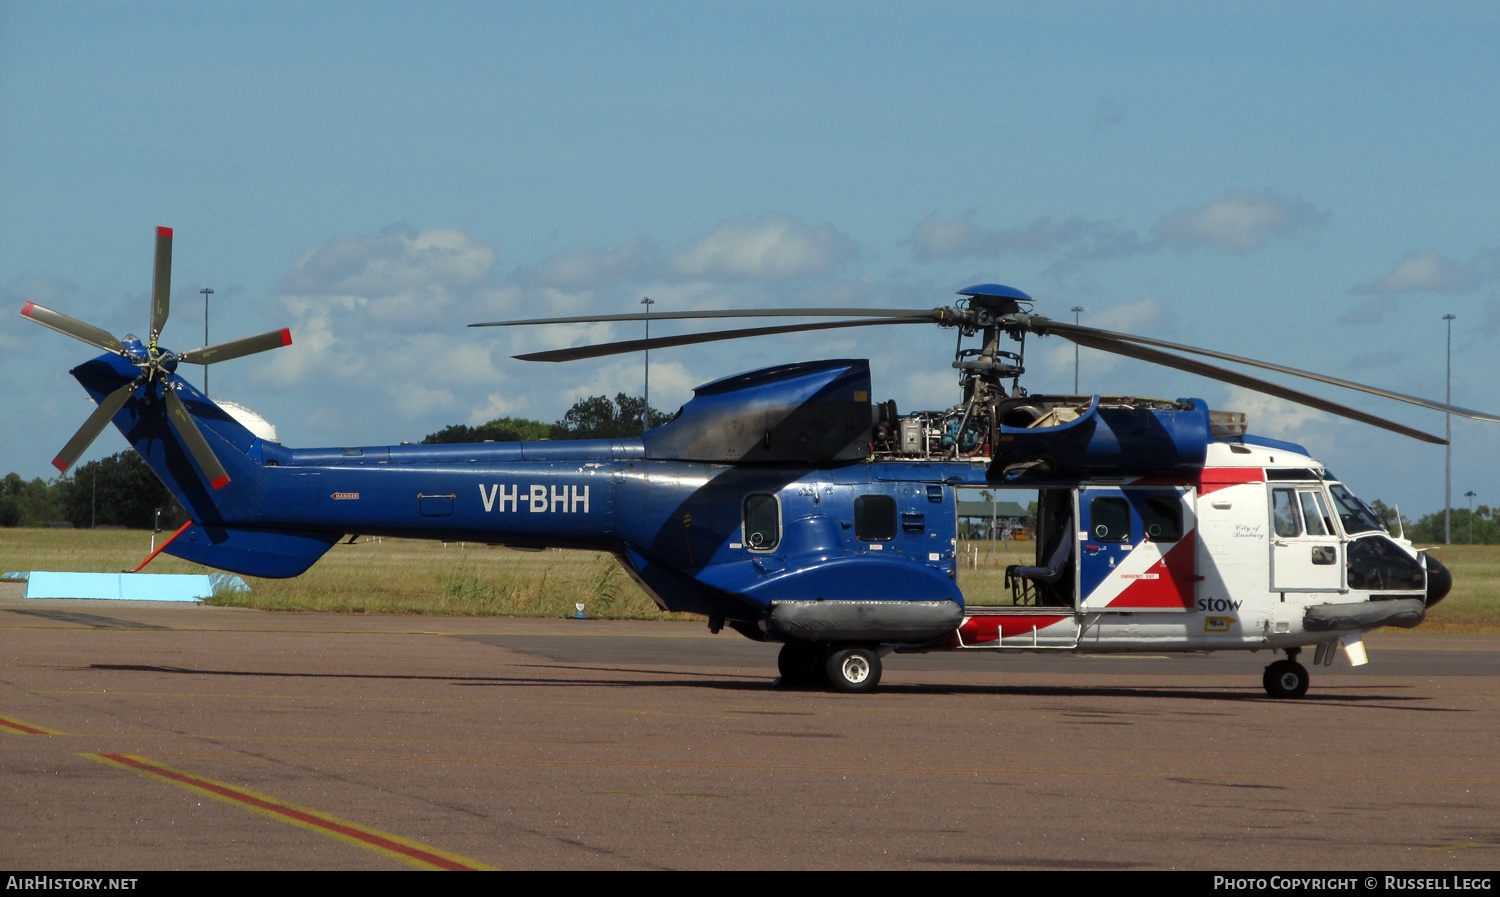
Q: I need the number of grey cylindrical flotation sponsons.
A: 2